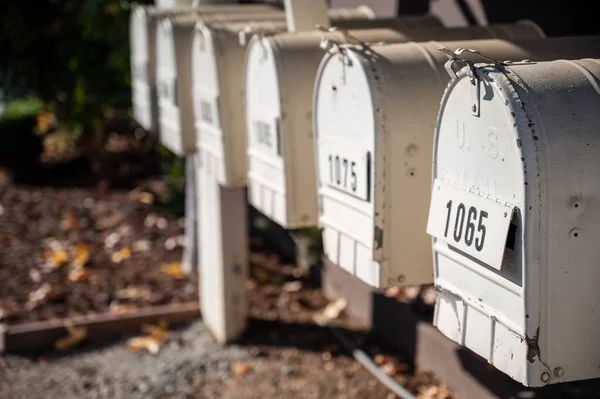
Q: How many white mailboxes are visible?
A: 6